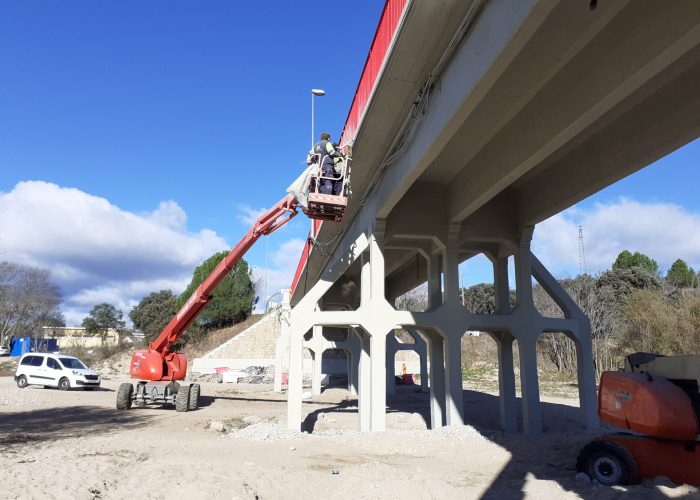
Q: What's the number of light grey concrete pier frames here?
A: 2